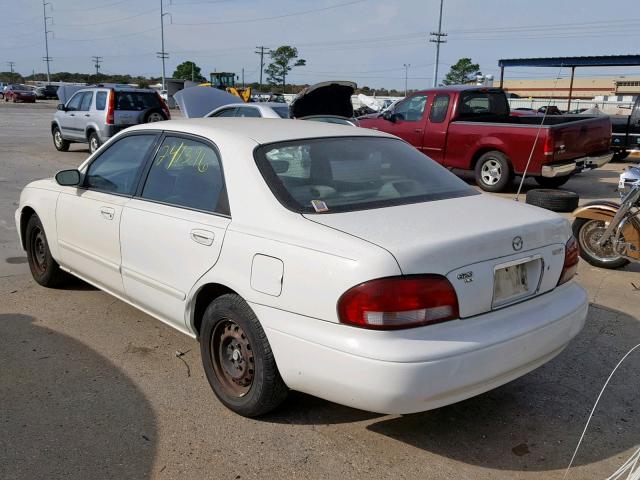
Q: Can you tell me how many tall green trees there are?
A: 3